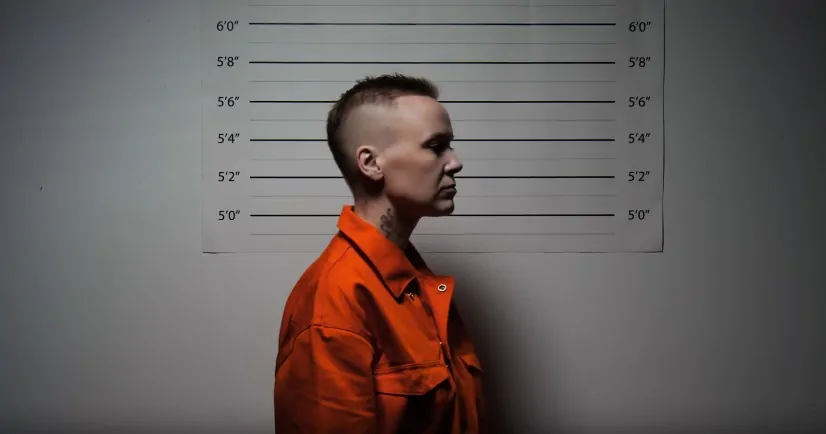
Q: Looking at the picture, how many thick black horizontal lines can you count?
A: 6